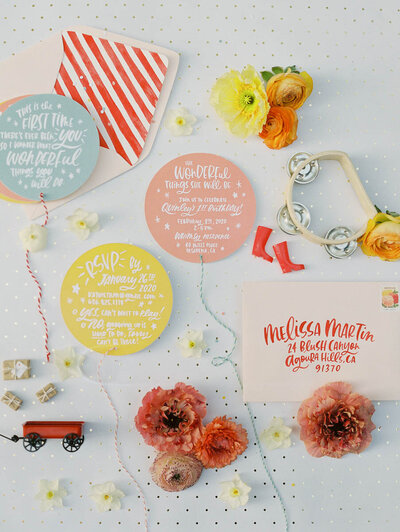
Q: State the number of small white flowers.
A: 9